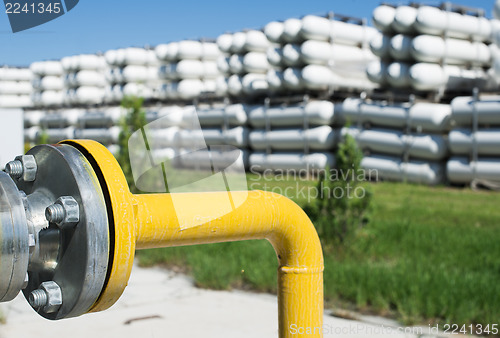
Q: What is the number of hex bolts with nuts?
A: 3